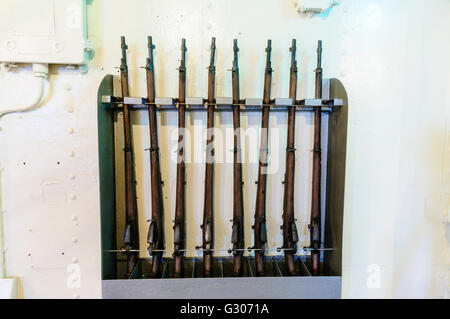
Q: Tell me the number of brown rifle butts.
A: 8